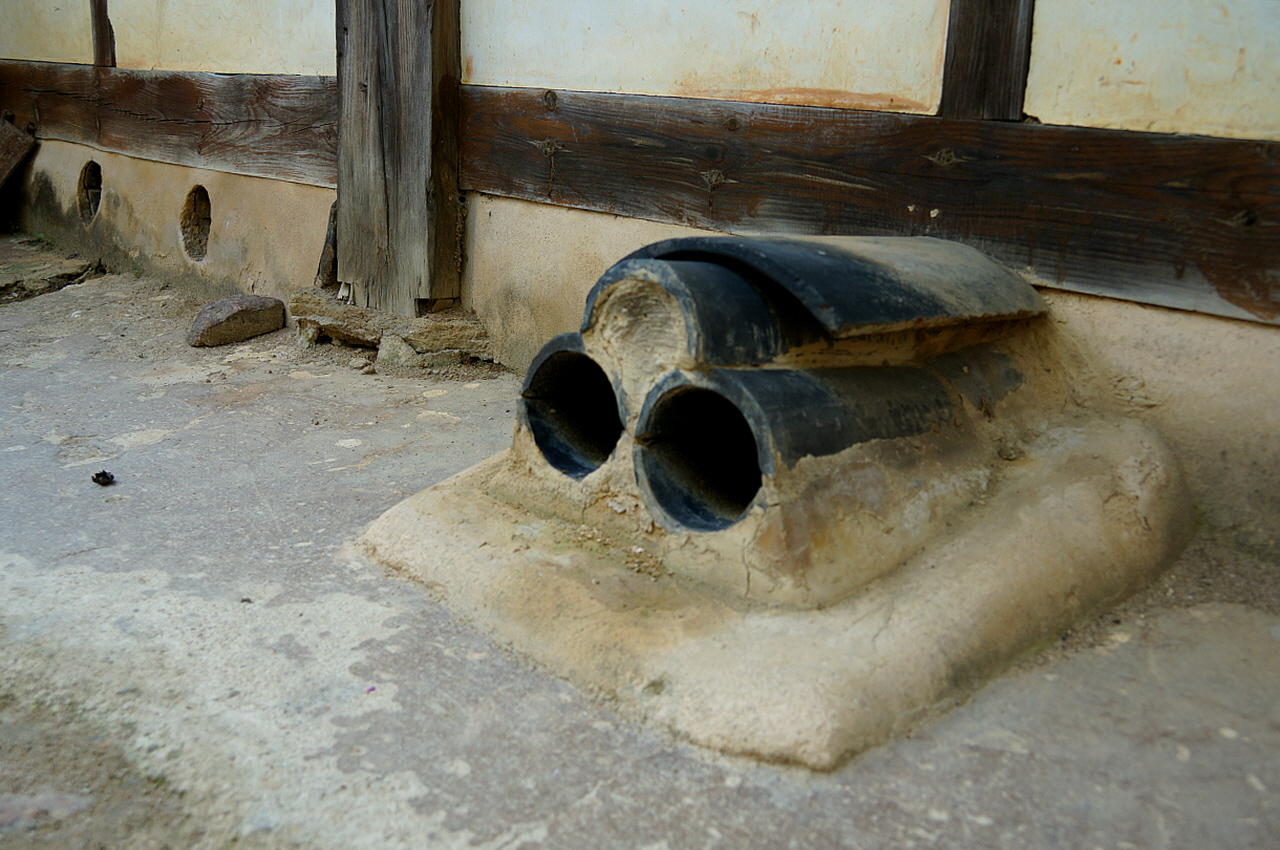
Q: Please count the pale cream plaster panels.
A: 4